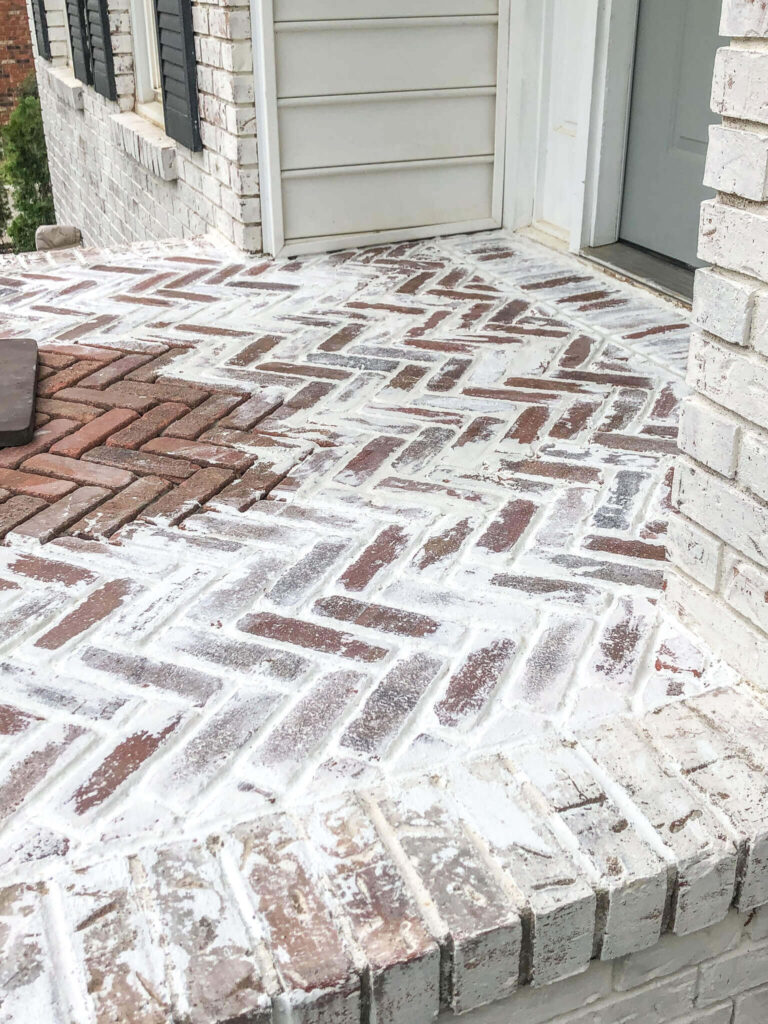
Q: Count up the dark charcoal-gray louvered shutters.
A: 4